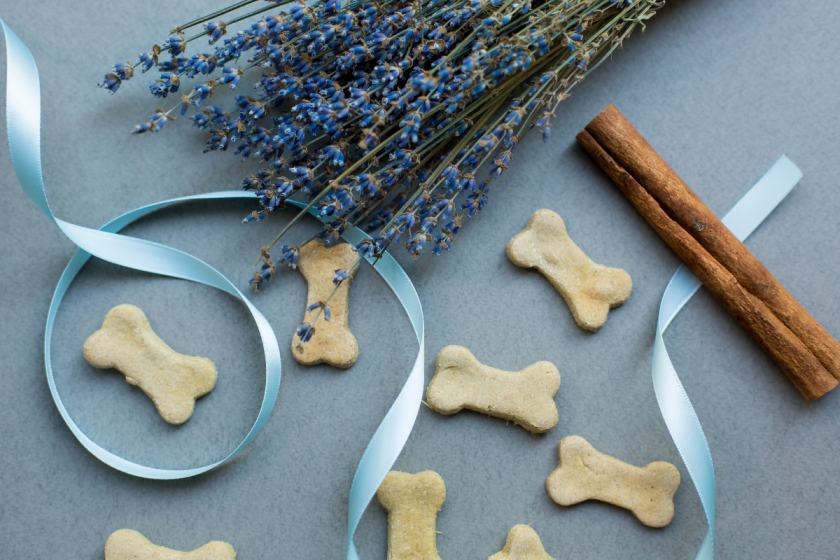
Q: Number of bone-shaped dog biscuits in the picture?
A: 8